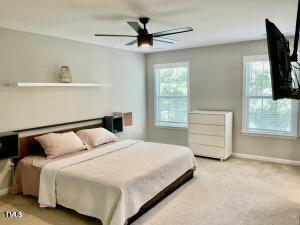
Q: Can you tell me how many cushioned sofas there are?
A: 0